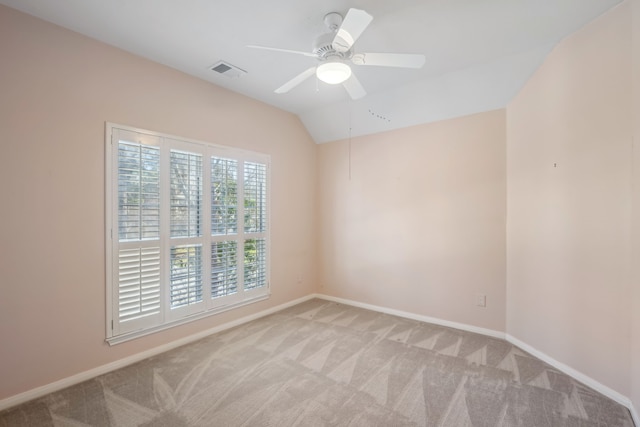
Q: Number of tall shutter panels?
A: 4